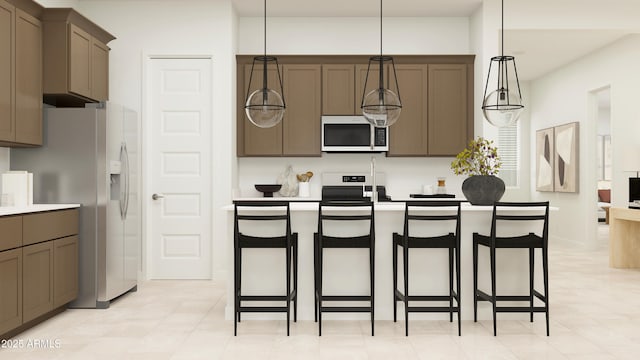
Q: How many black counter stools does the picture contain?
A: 4